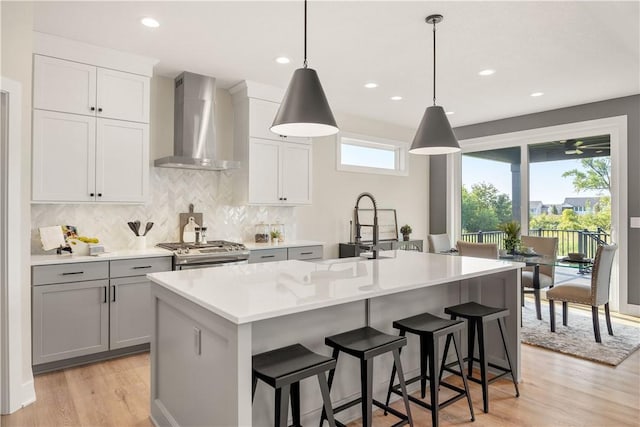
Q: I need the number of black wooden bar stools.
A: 4